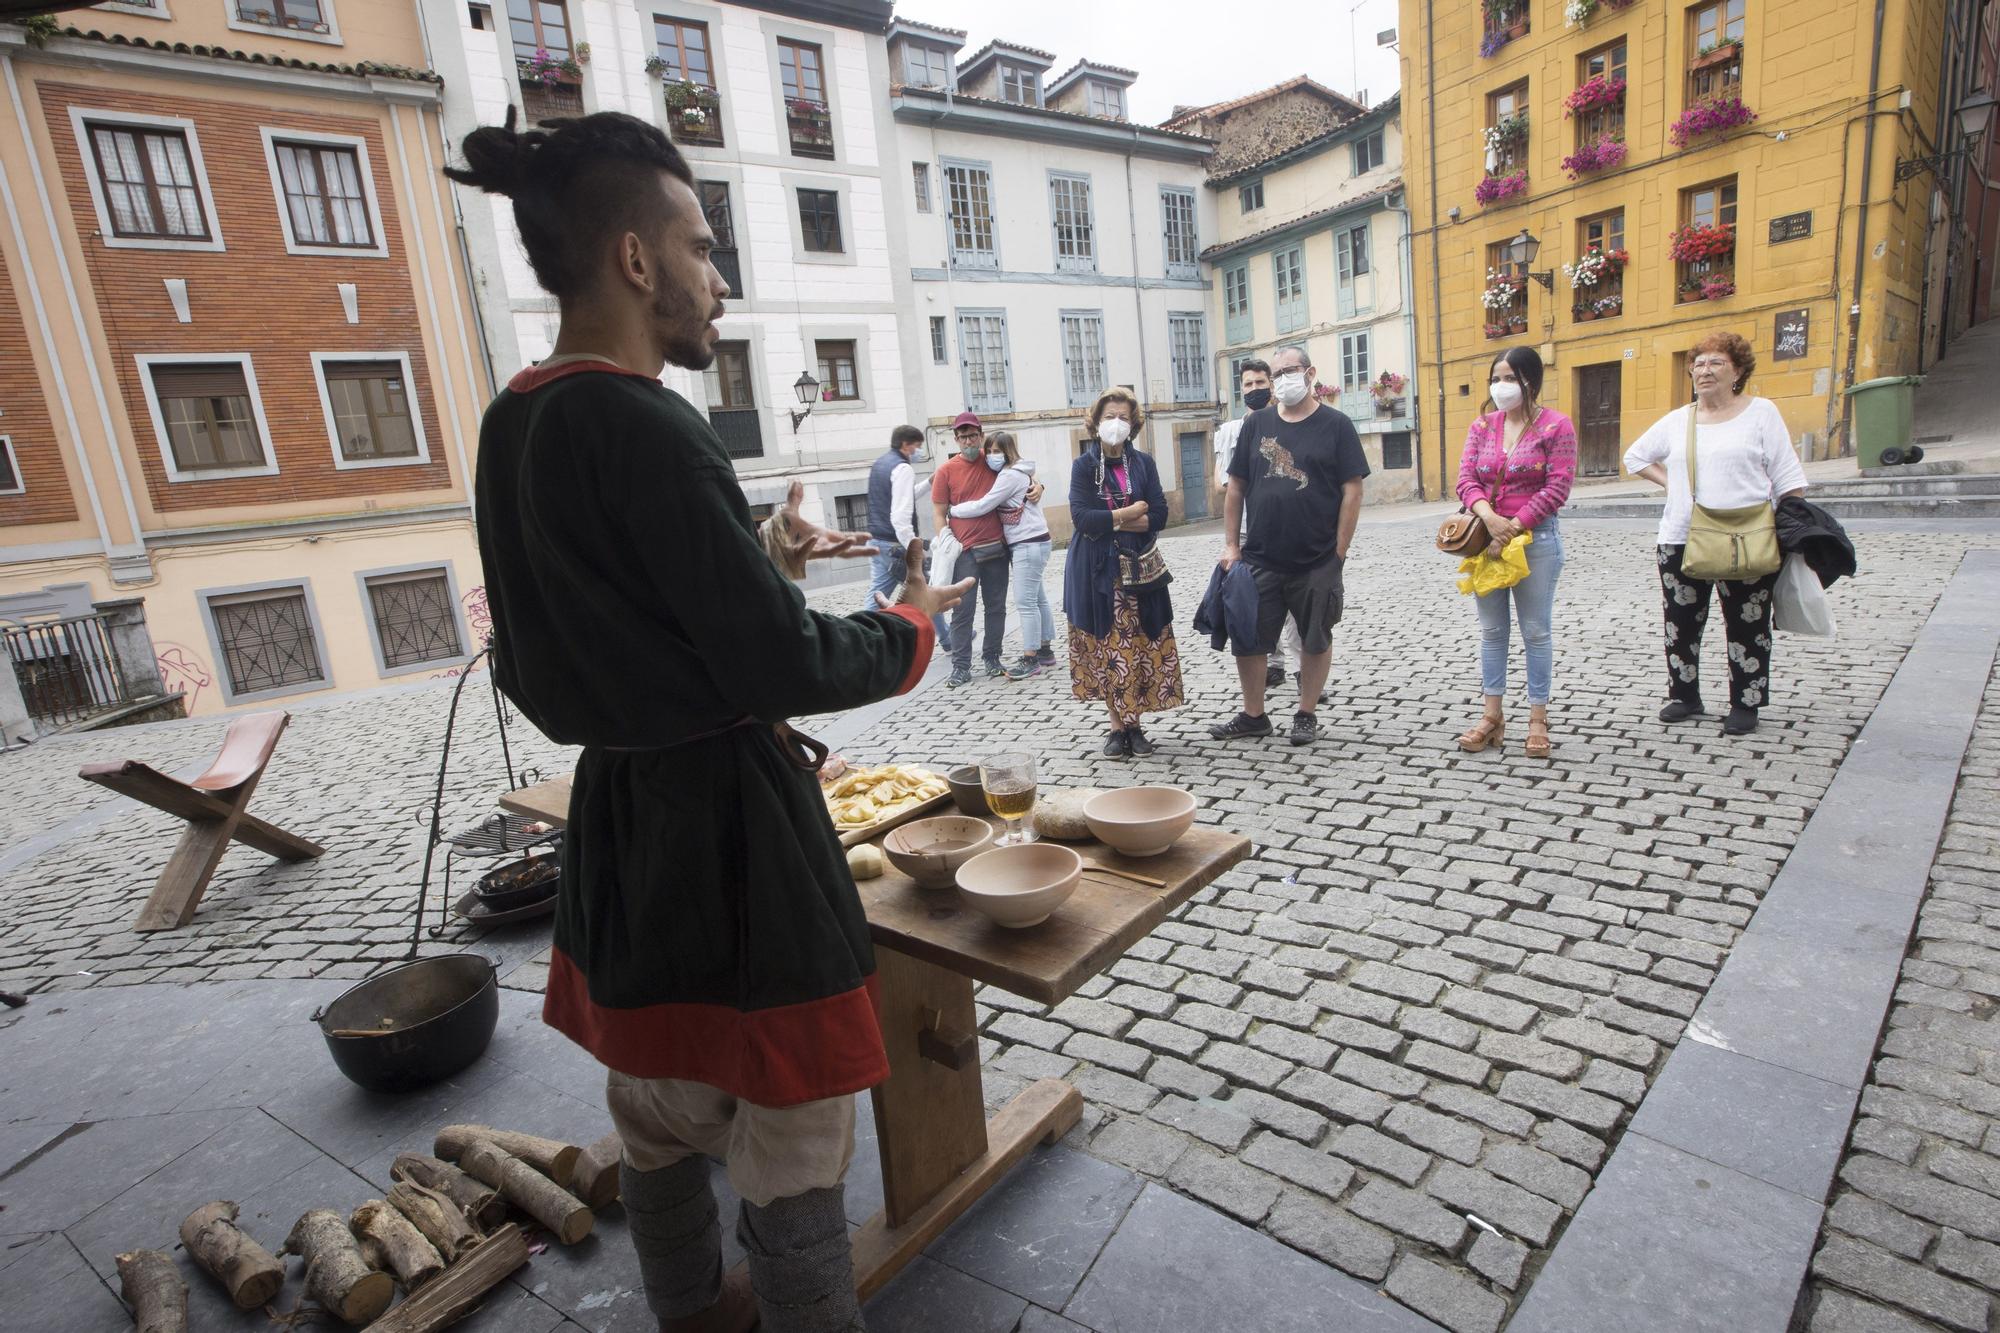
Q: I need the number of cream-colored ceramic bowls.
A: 3